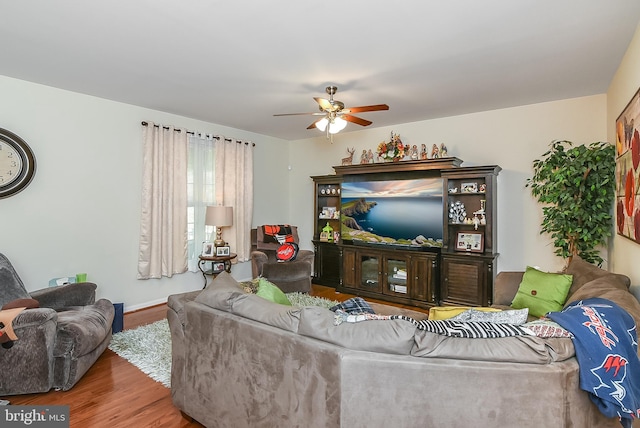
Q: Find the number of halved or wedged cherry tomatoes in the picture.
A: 0